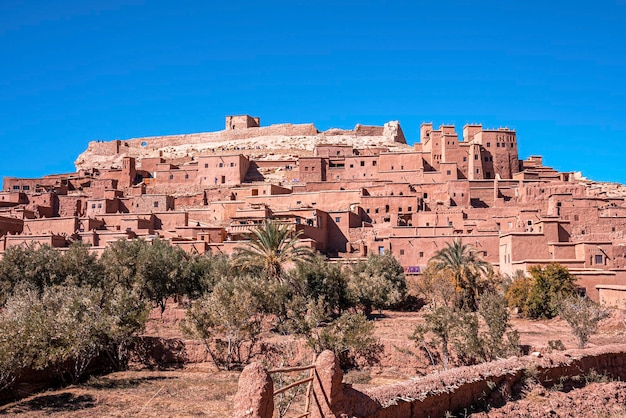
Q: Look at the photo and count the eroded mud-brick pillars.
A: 2